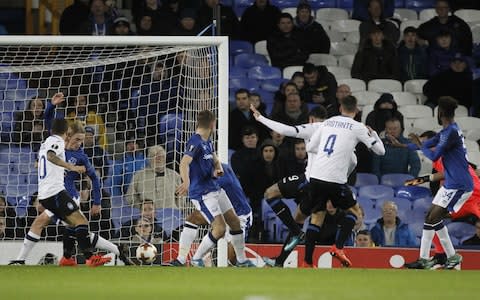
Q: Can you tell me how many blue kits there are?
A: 4